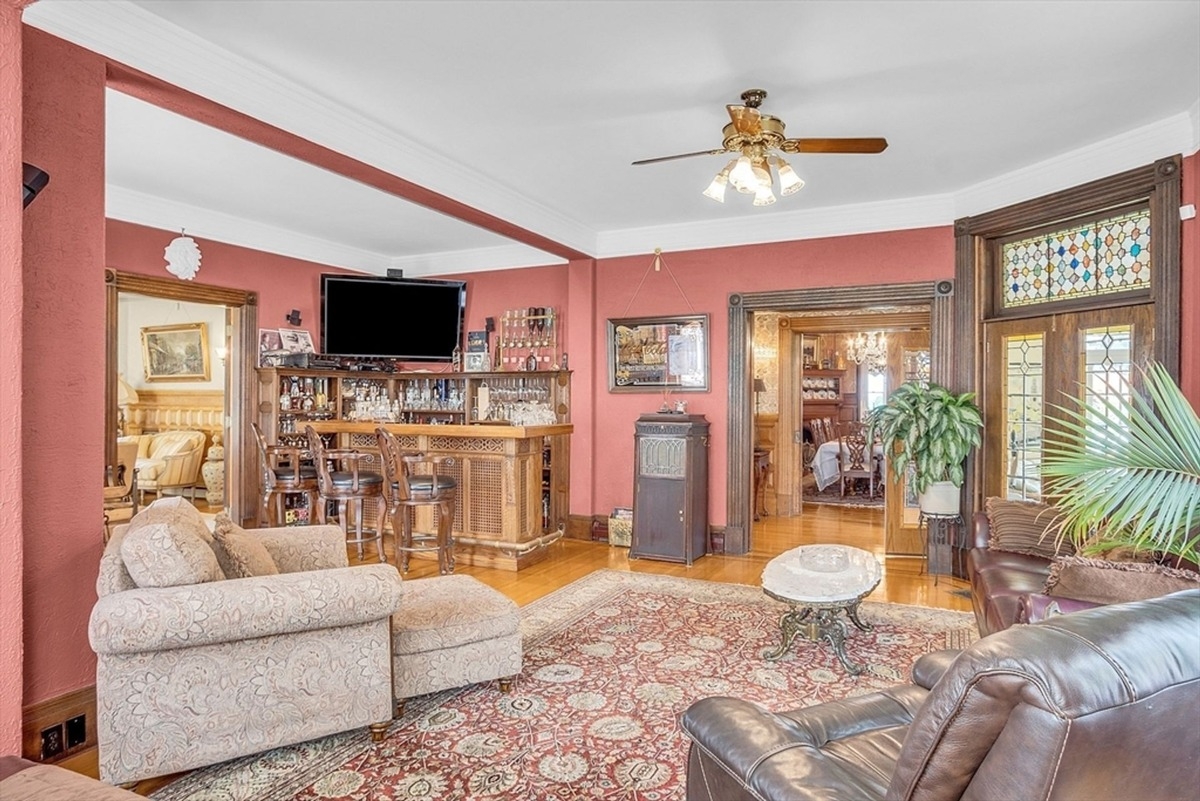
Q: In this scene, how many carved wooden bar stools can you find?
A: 3